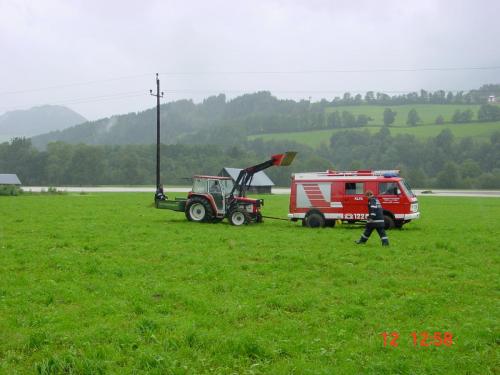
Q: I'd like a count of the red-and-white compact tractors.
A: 1